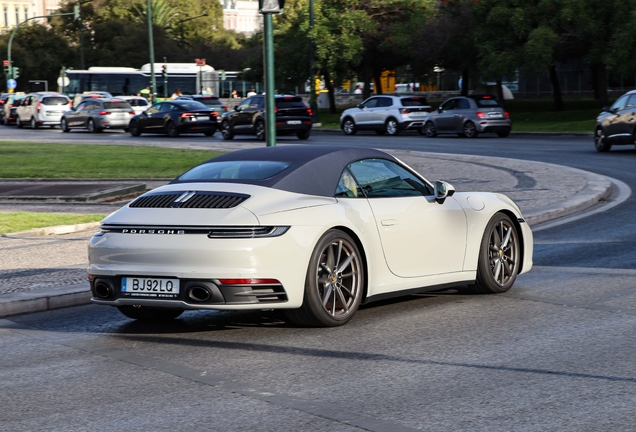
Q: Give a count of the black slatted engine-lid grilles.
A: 1